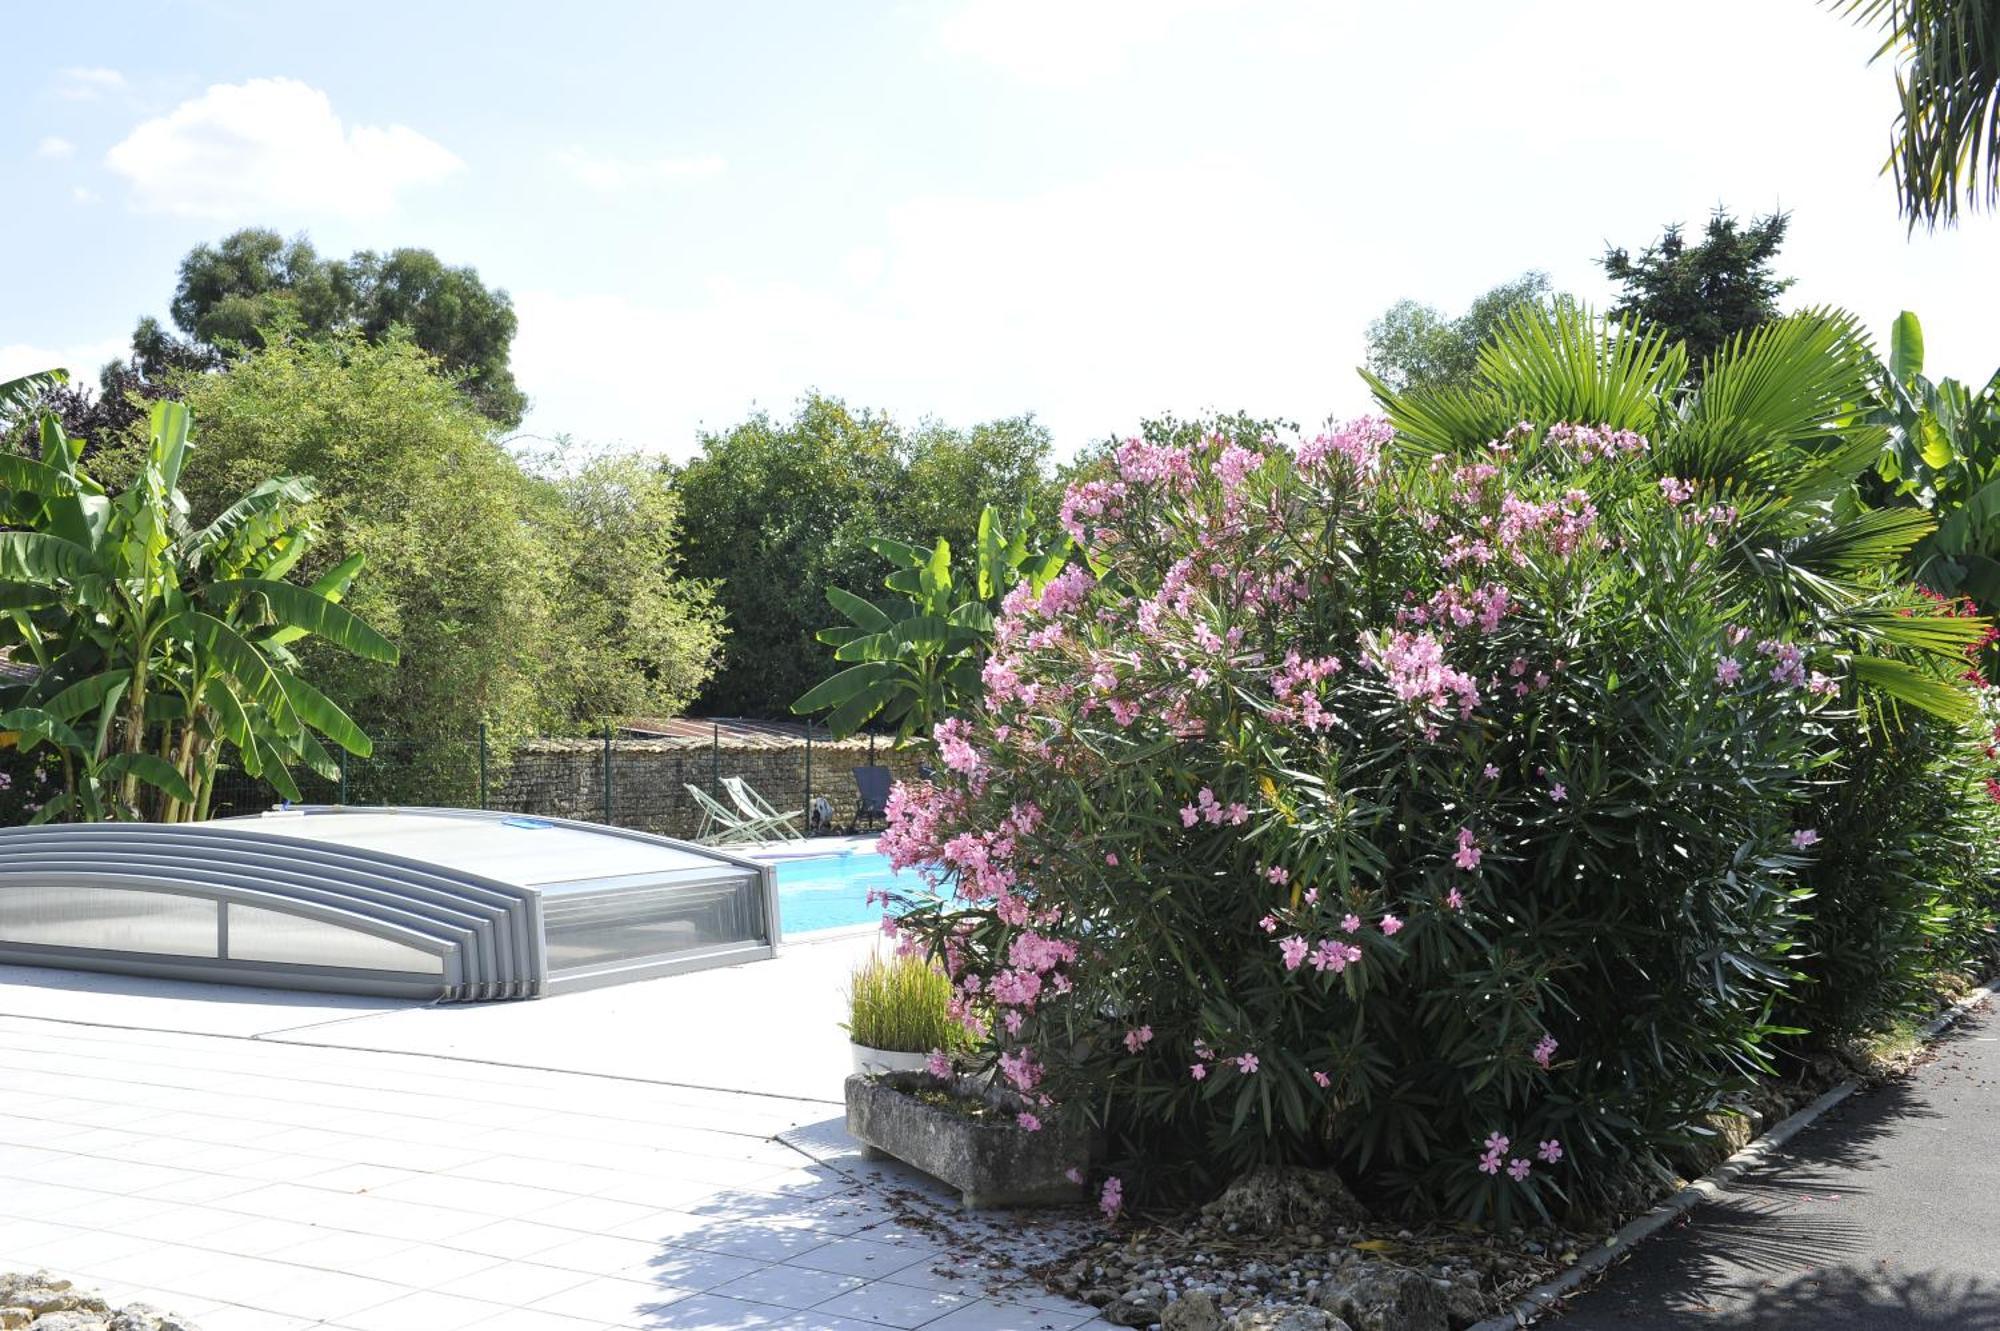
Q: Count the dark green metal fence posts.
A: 6